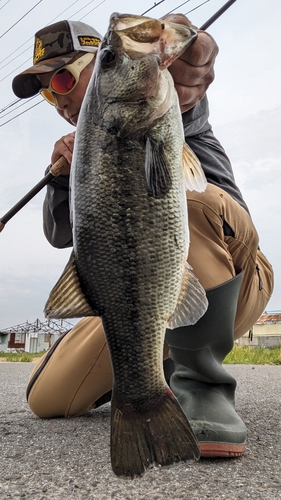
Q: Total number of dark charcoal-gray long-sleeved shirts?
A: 1